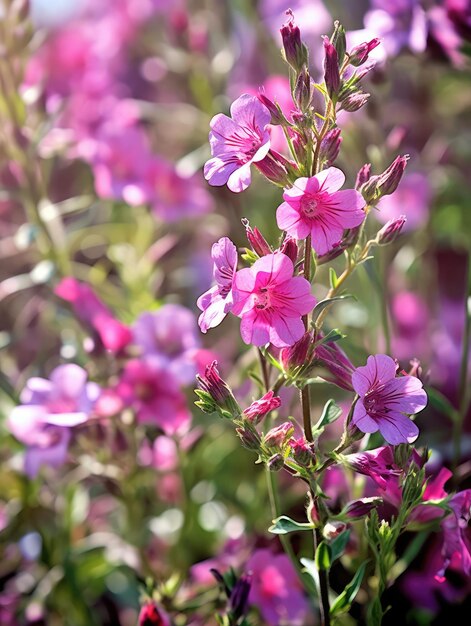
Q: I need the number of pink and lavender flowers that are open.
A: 5